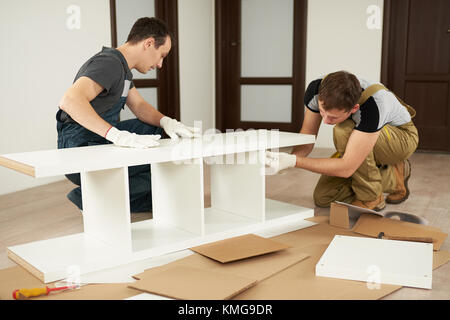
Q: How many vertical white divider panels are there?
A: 3